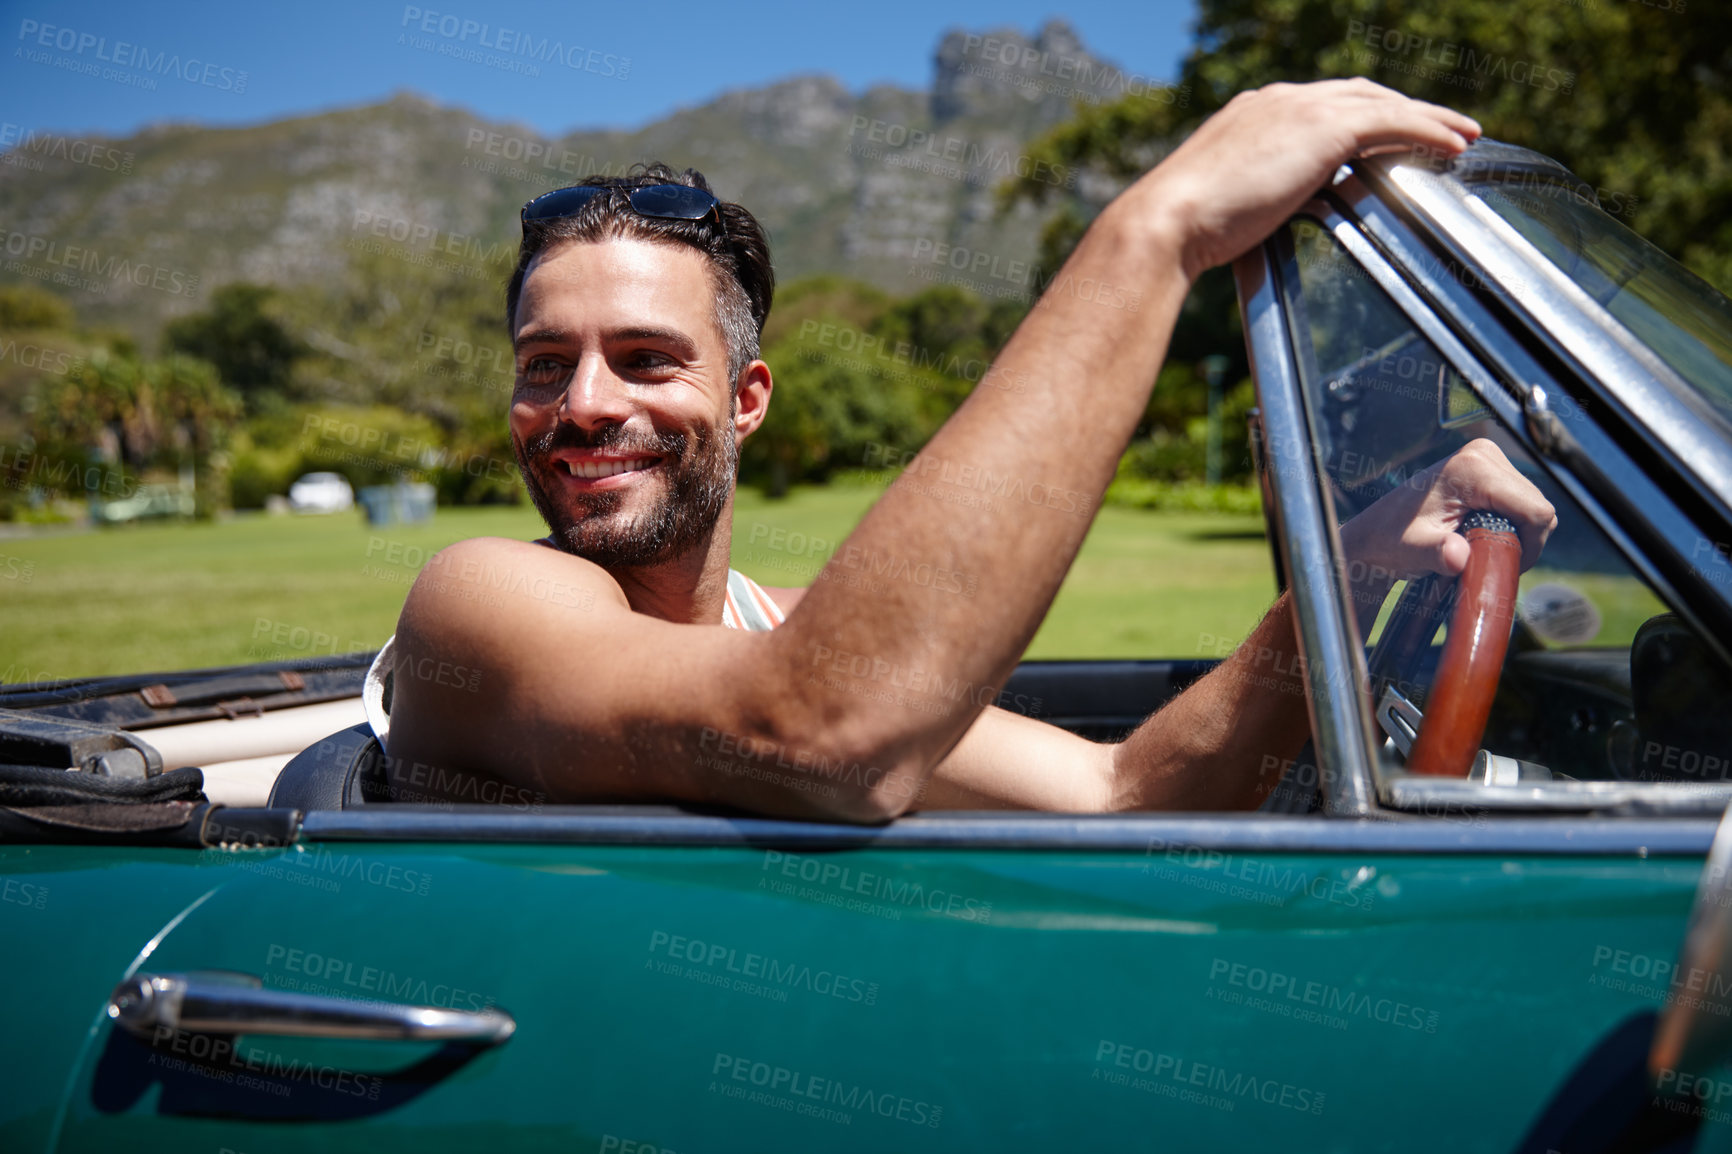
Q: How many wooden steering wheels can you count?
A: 1